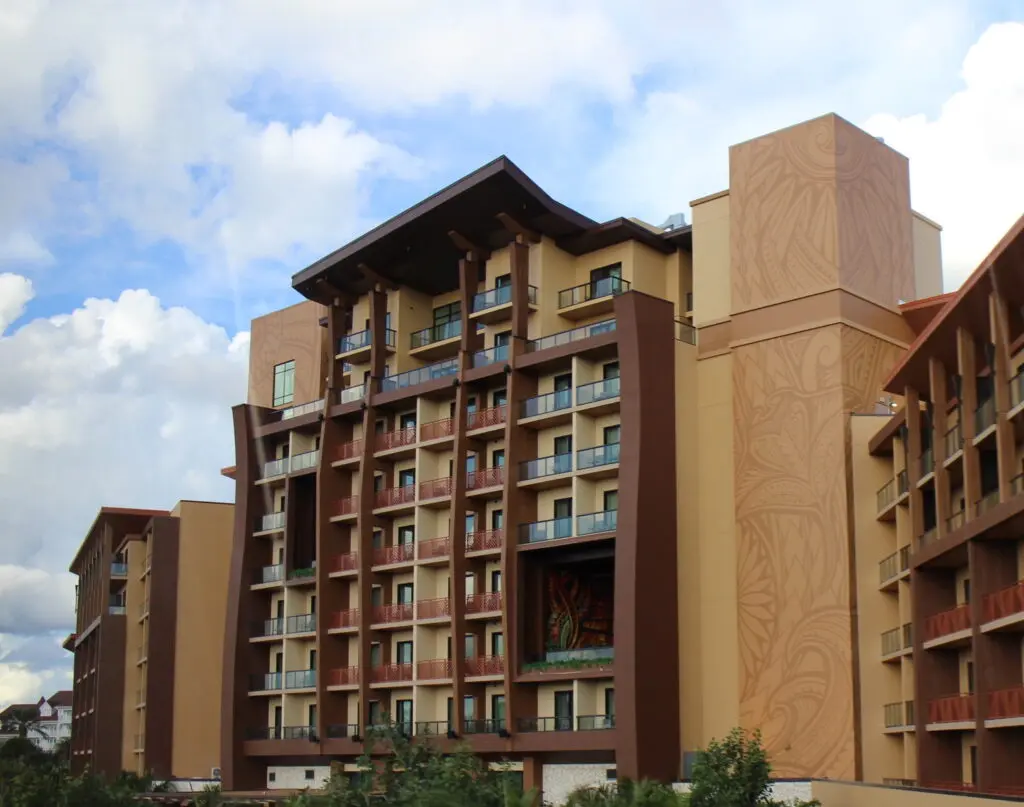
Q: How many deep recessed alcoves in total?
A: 2